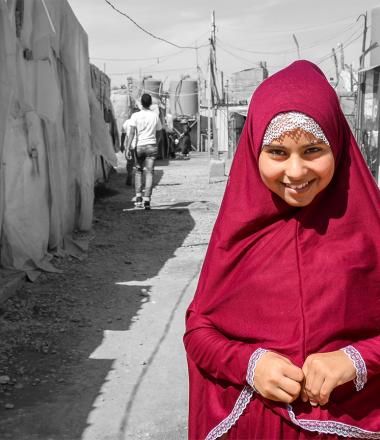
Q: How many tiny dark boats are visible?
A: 0